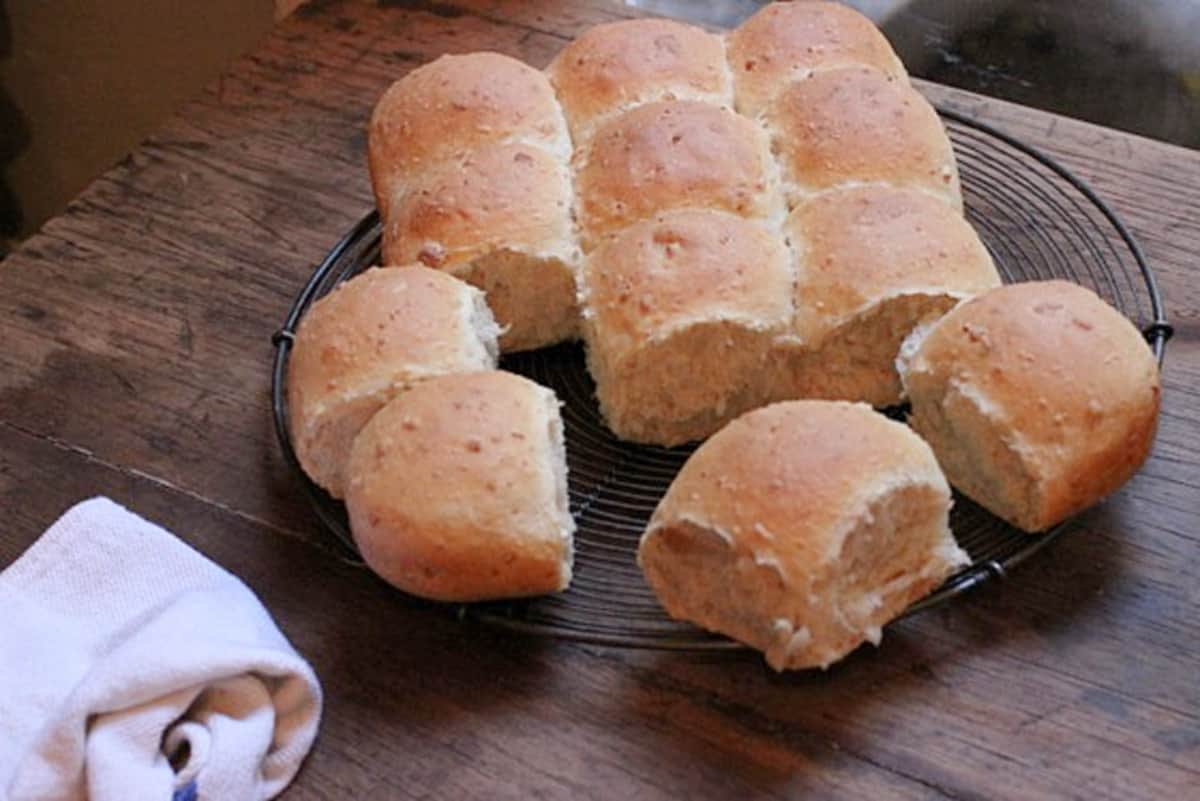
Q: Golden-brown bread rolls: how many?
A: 12